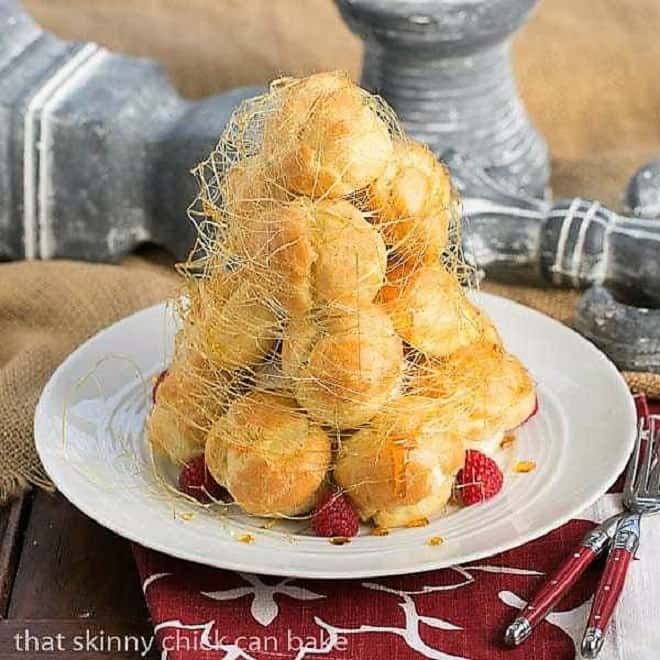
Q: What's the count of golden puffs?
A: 11